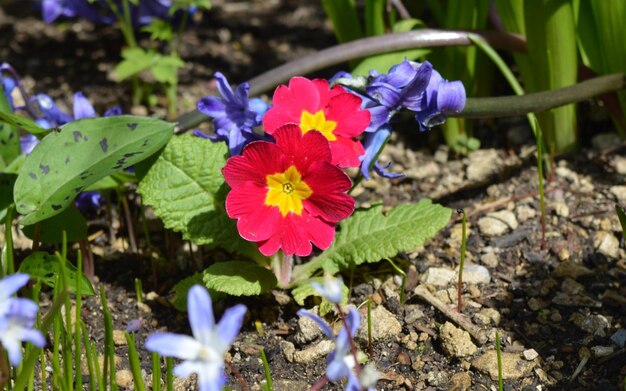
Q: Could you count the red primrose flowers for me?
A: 2